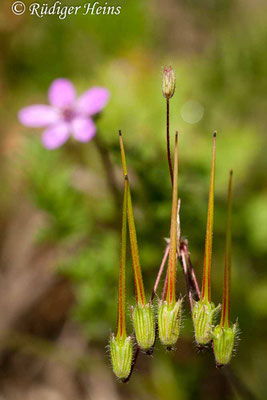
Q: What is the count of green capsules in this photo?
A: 5